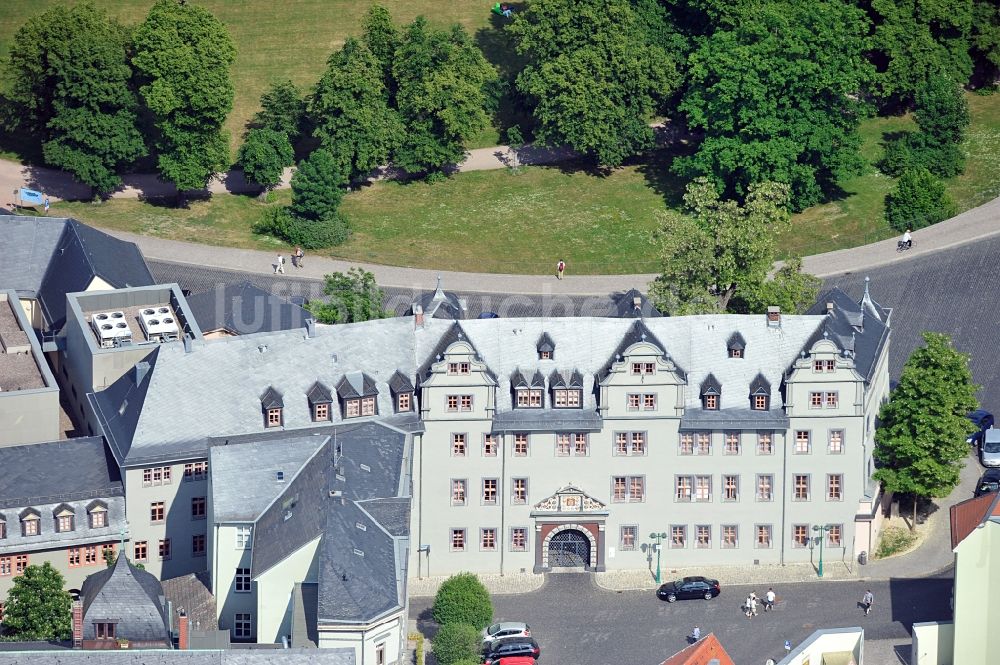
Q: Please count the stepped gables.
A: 3